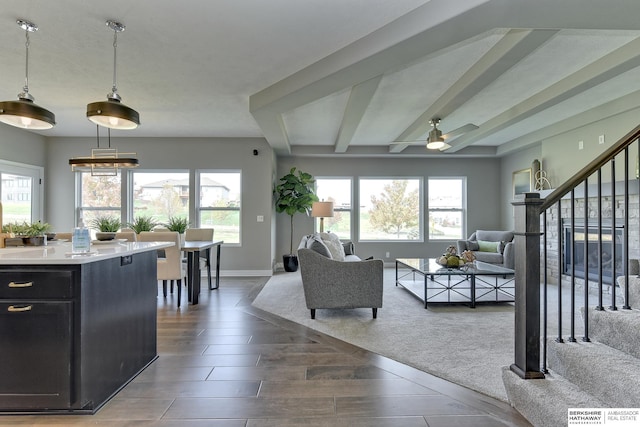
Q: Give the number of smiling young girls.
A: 0